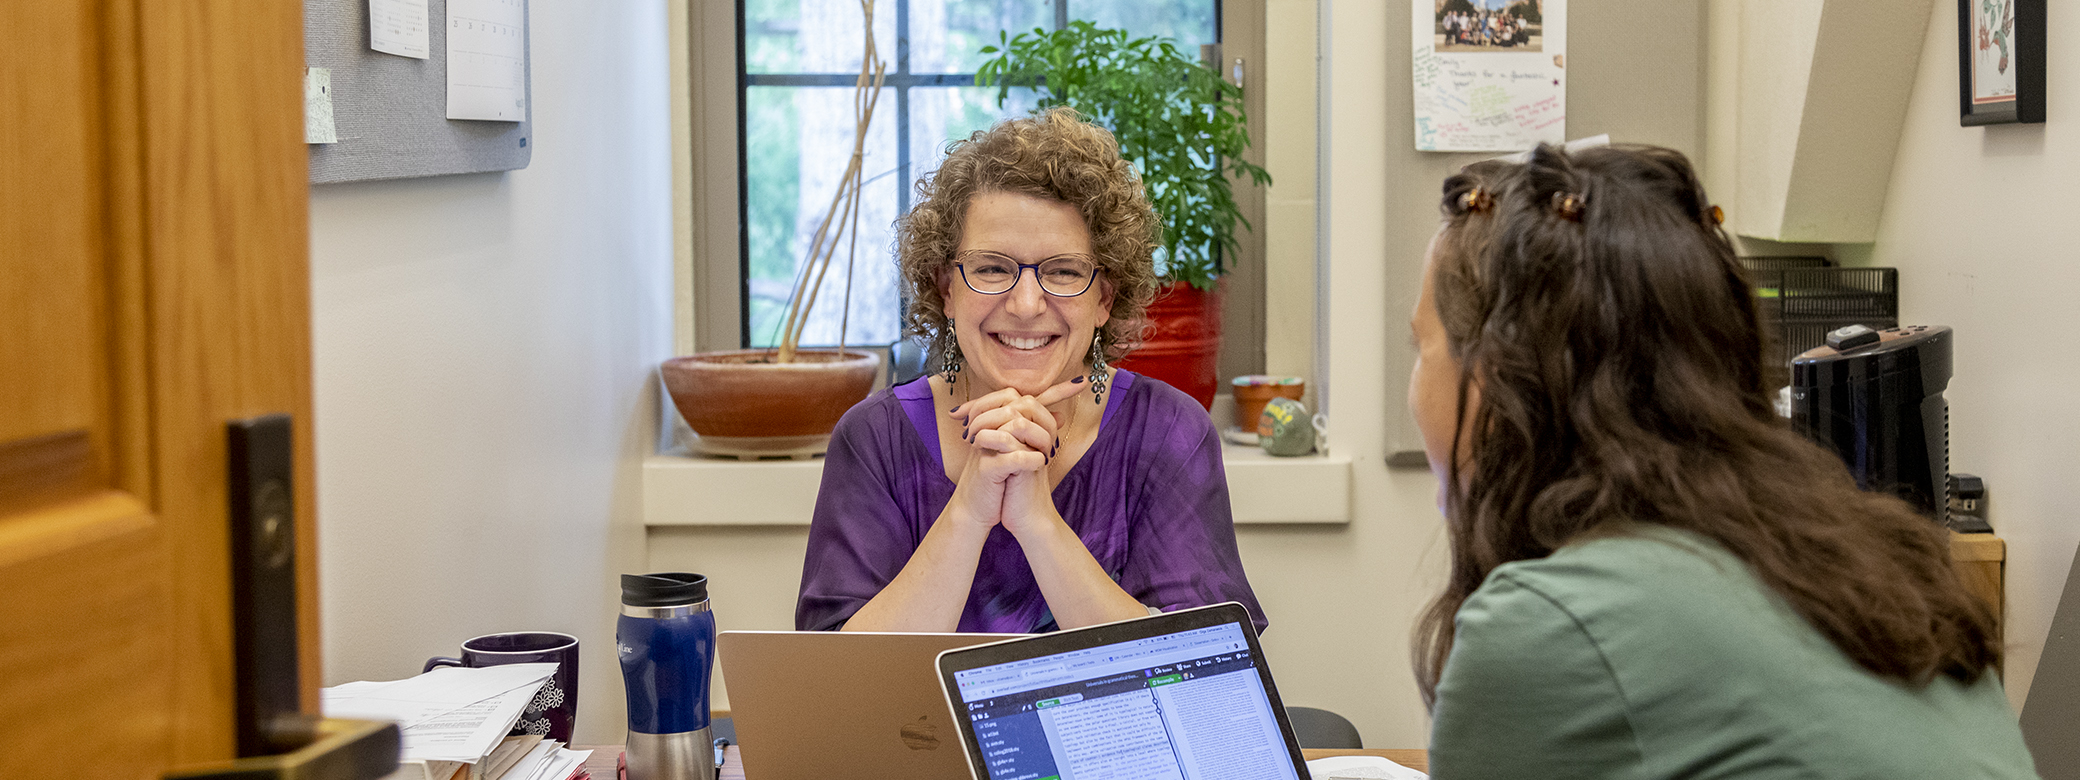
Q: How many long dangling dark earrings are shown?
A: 2